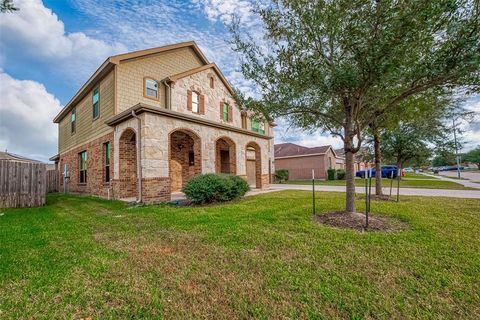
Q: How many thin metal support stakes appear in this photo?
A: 5